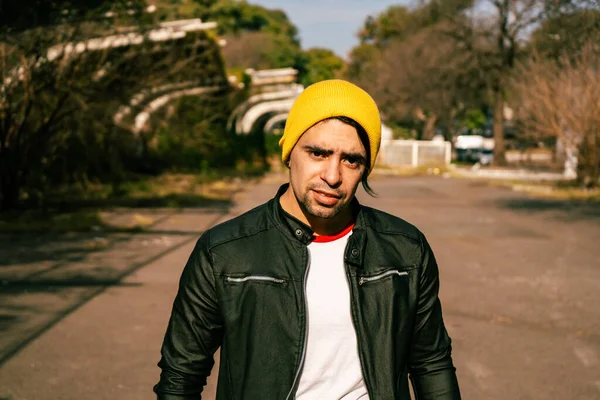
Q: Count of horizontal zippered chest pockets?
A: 2